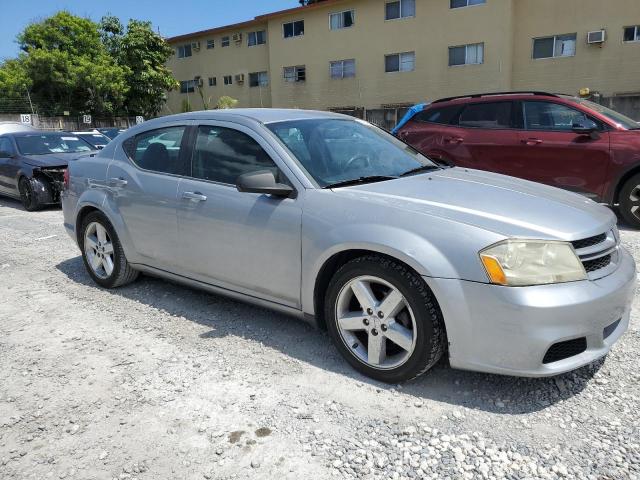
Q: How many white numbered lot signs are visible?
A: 3